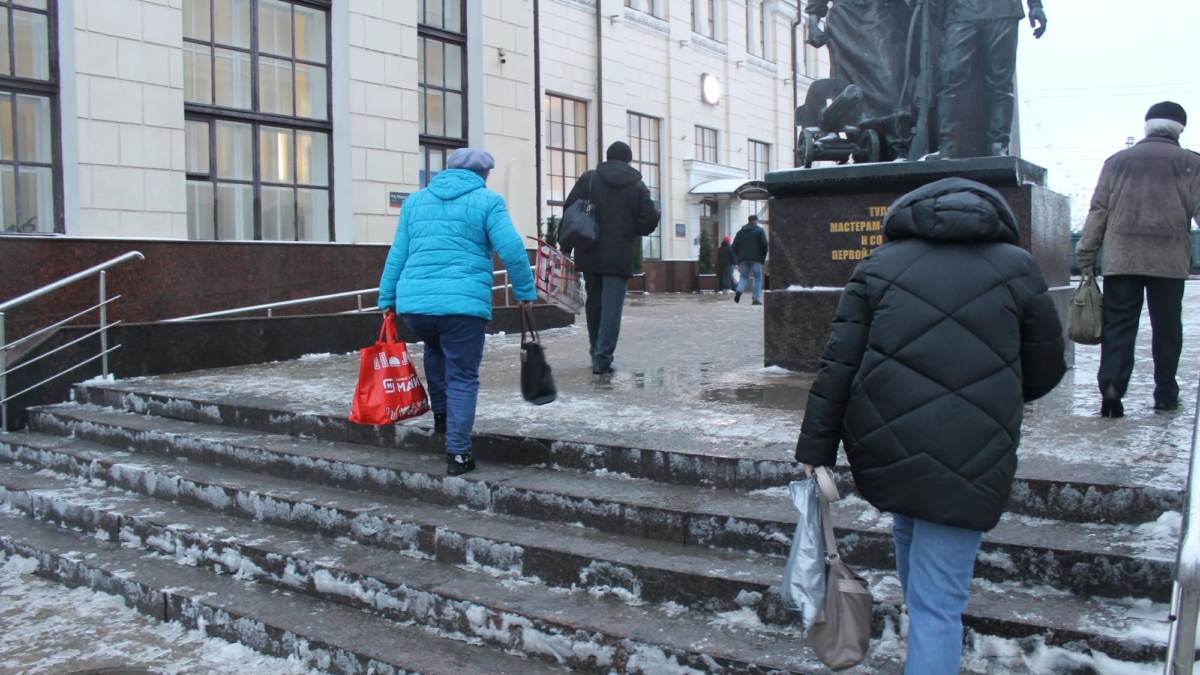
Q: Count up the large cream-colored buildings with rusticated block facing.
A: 1